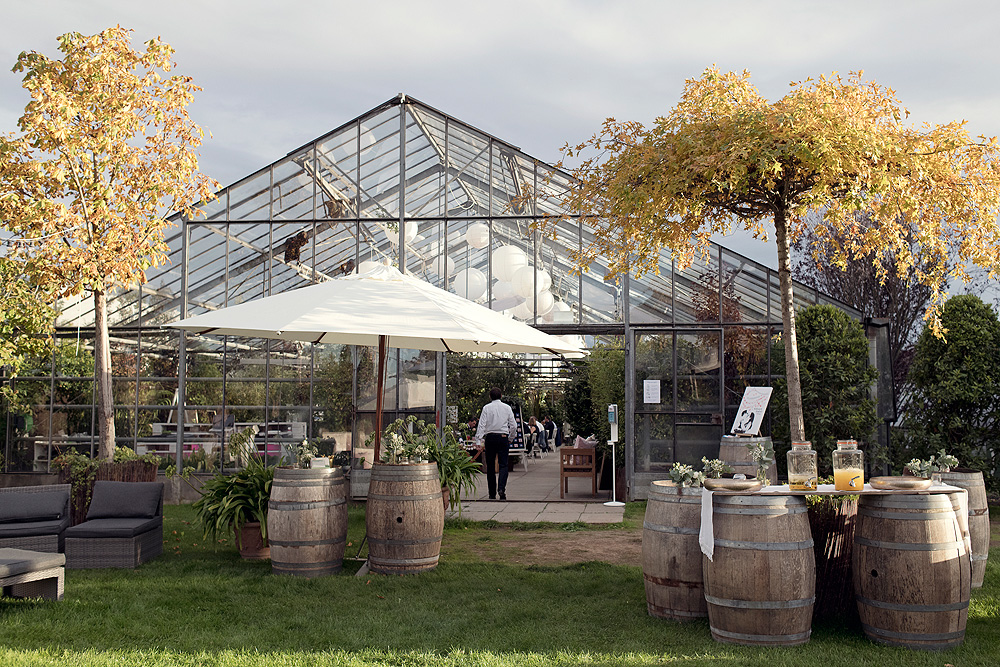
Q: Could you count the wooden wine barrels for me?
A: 7